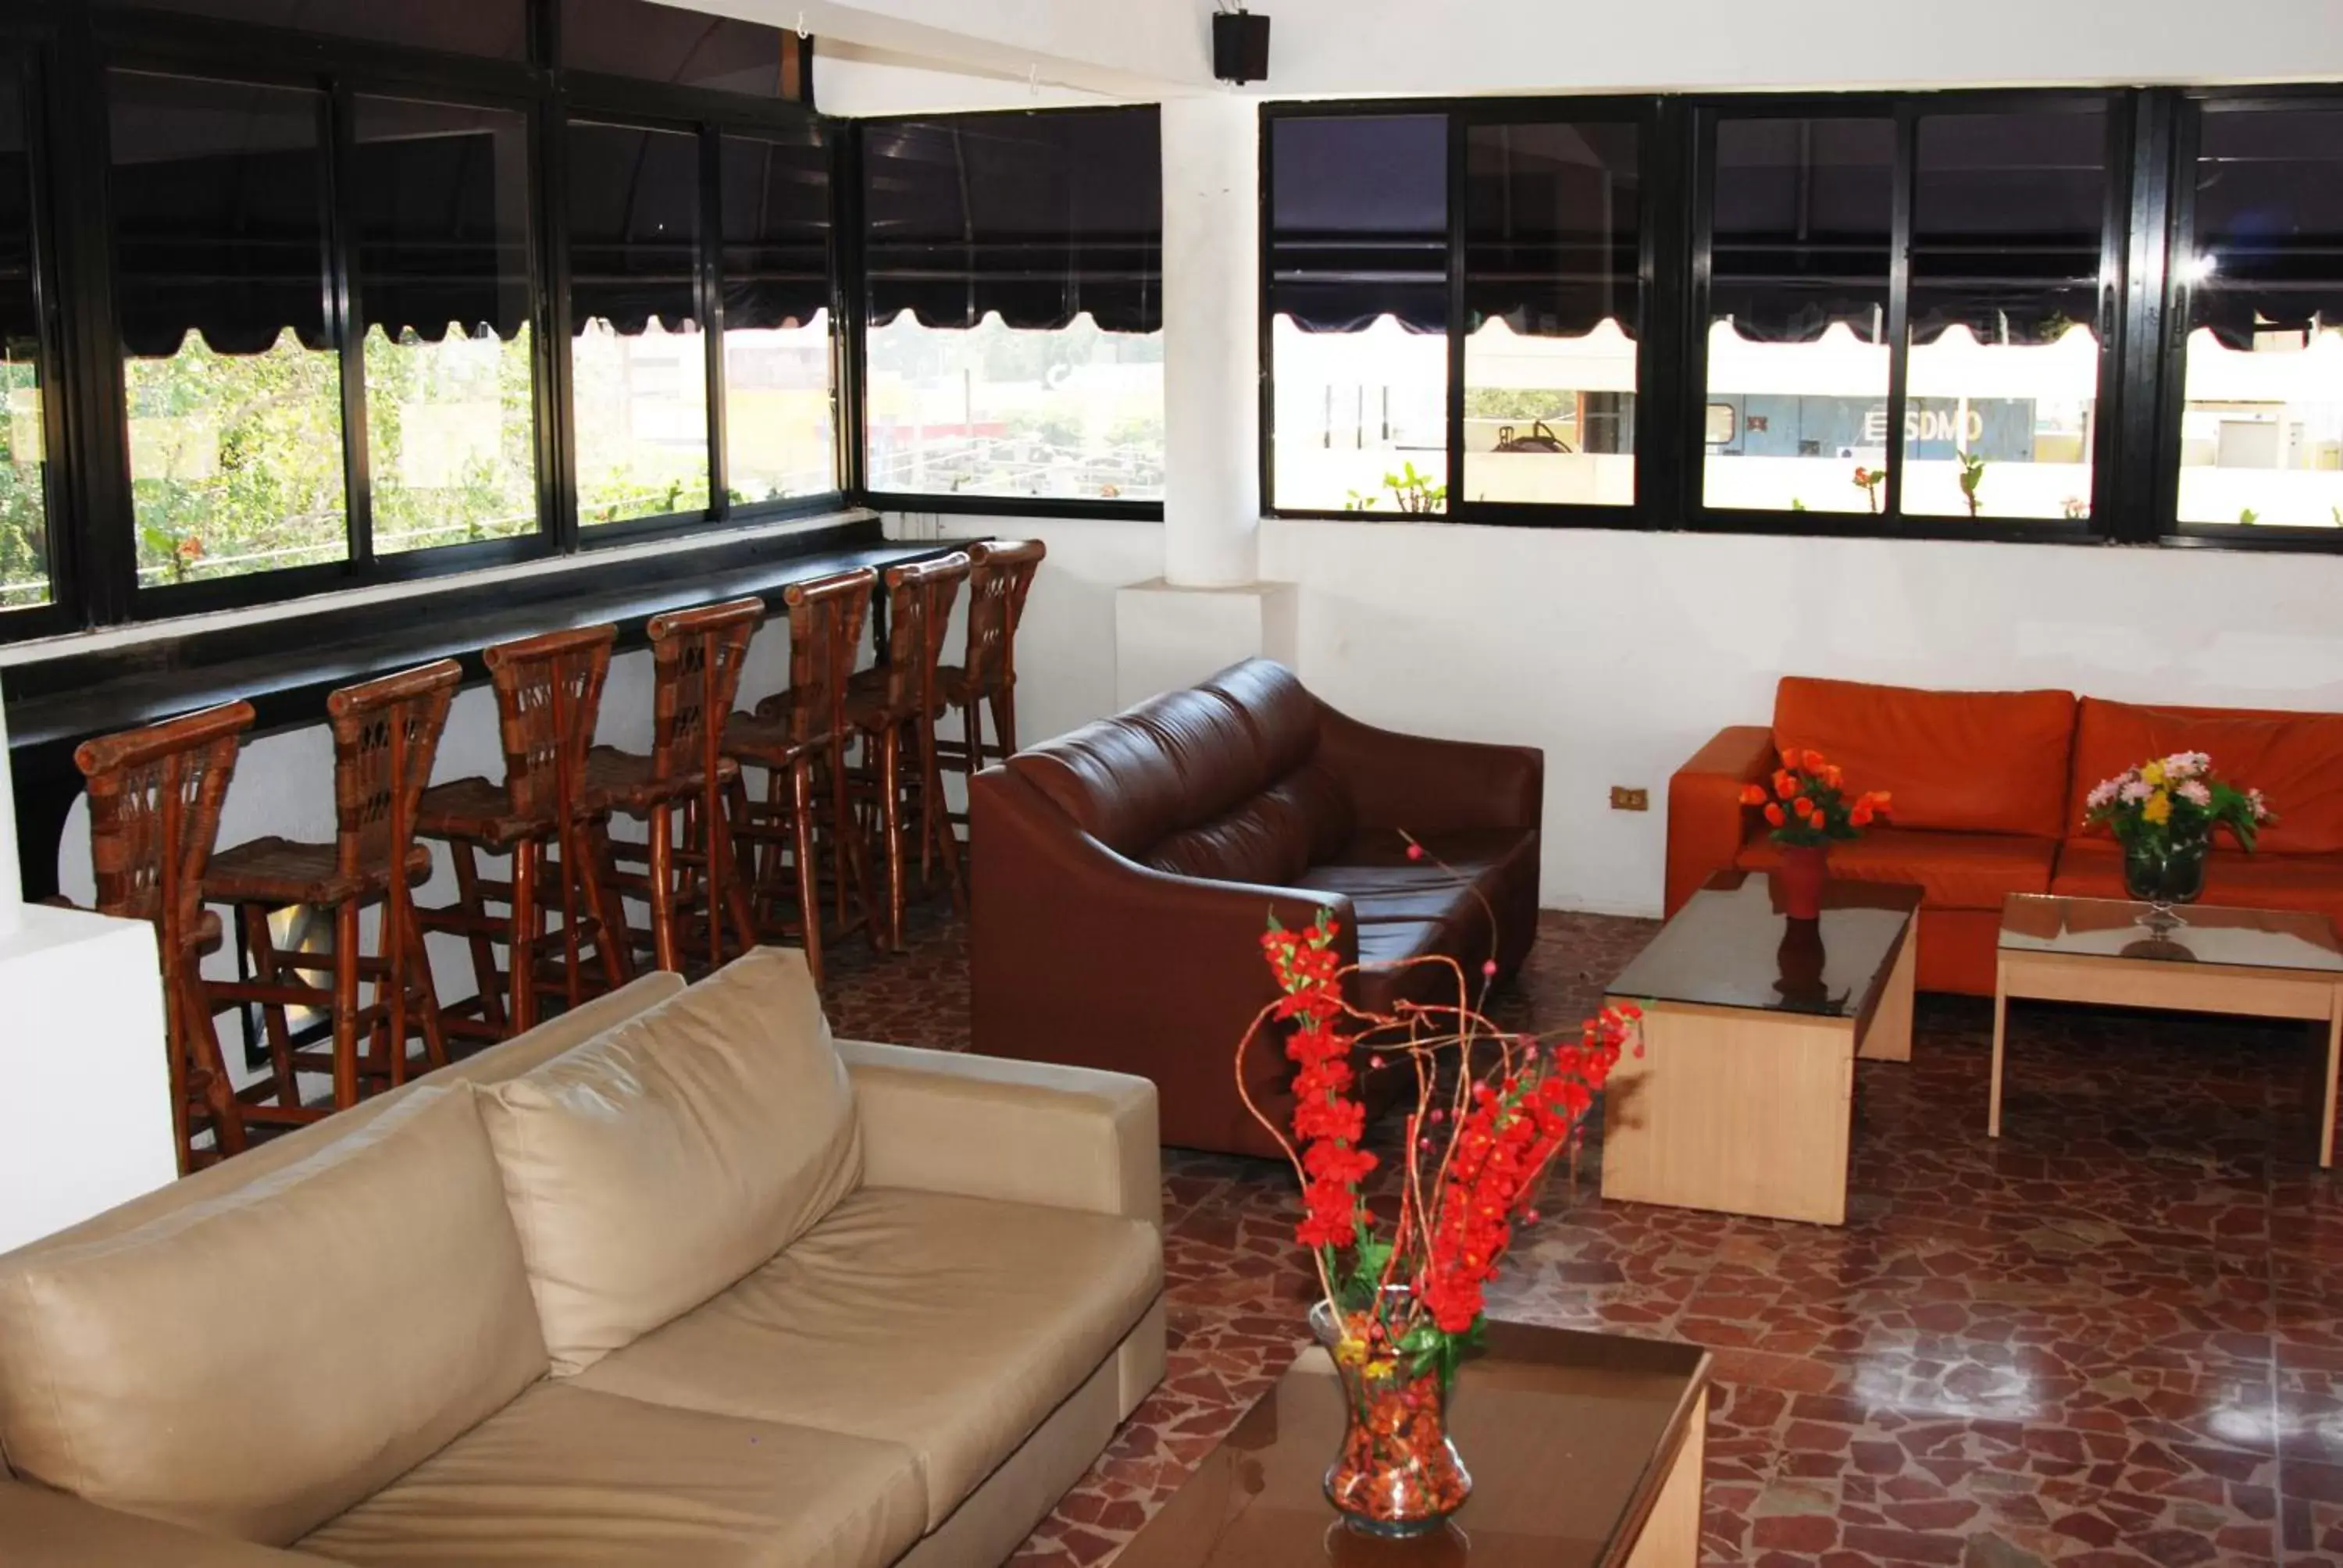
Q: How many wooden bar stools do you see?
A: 7